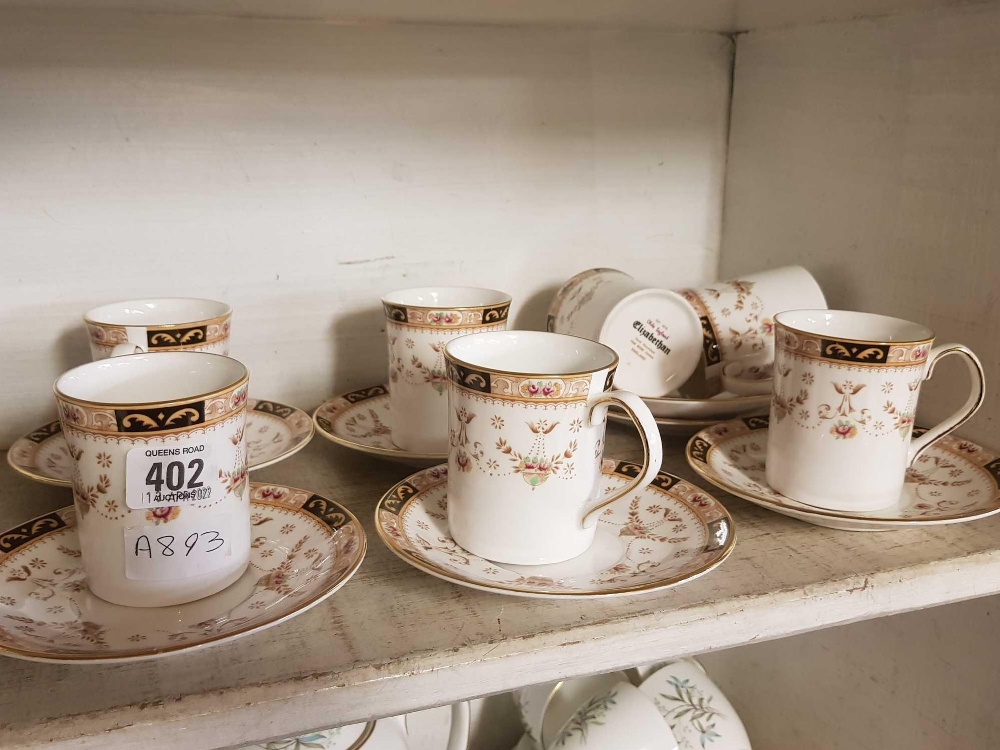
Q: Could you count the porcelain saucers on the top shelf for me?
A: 7